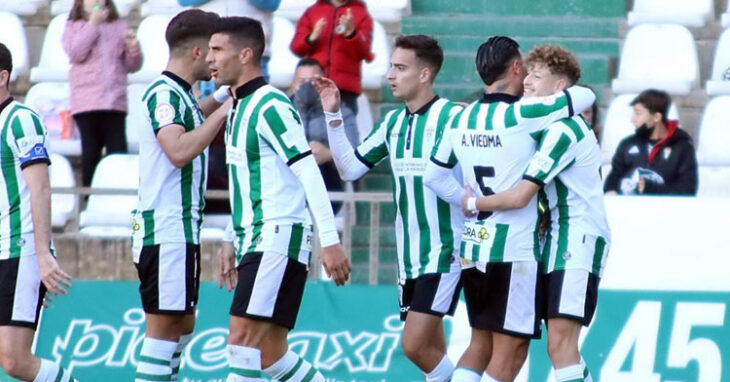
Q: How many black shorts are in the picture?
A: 6